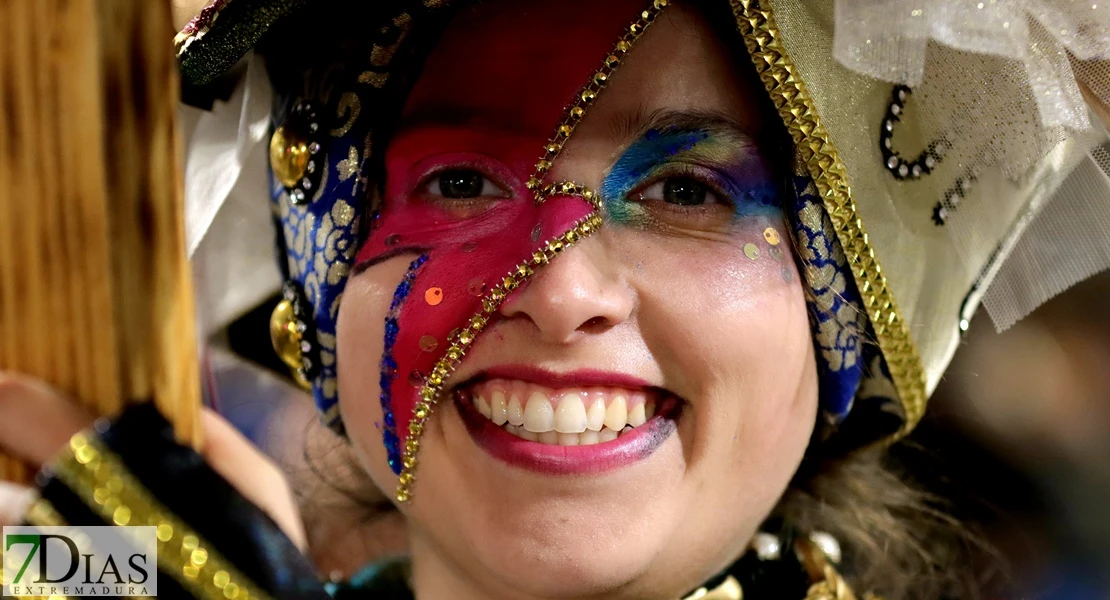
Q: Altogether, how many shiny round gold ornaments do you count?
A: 2